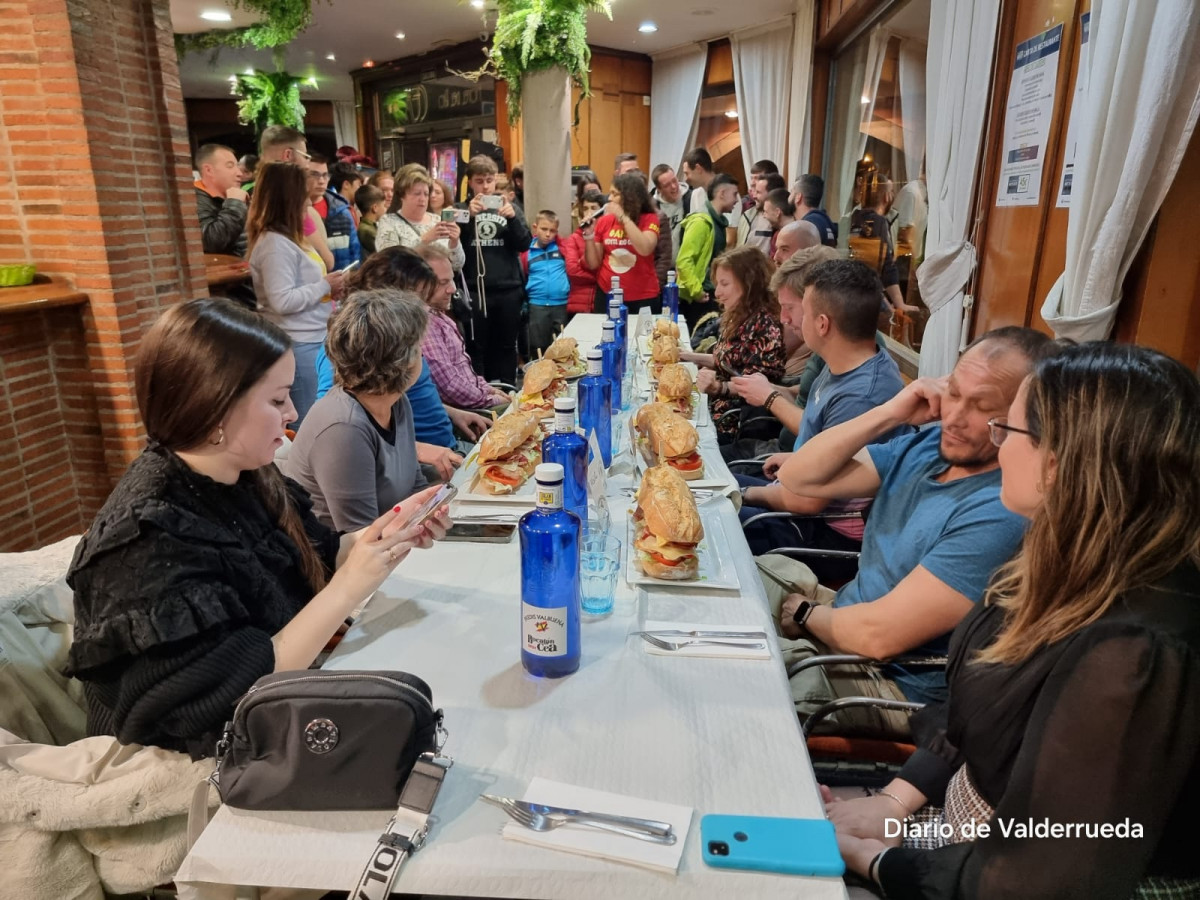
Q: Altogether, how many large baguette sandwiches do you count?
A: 8